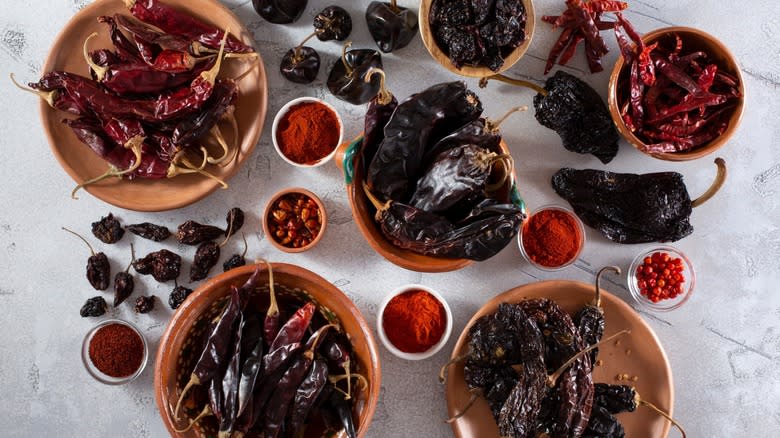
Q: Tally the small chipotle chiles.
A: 12